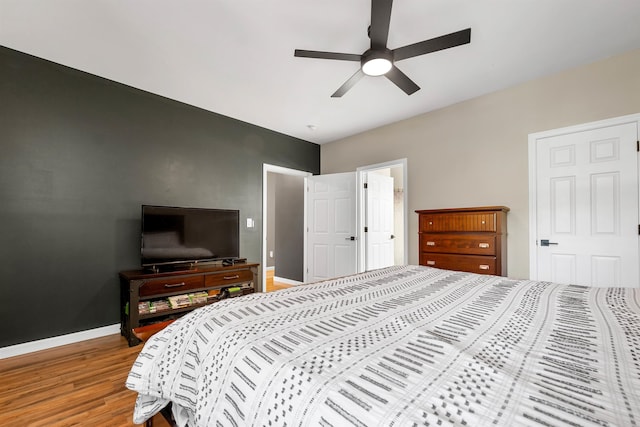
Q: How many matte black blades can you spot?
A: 5